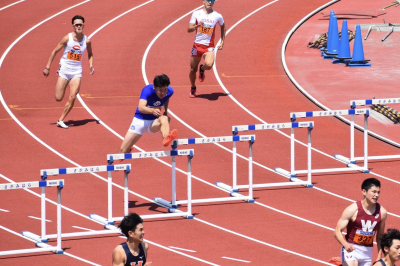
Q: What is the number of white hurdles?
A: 7